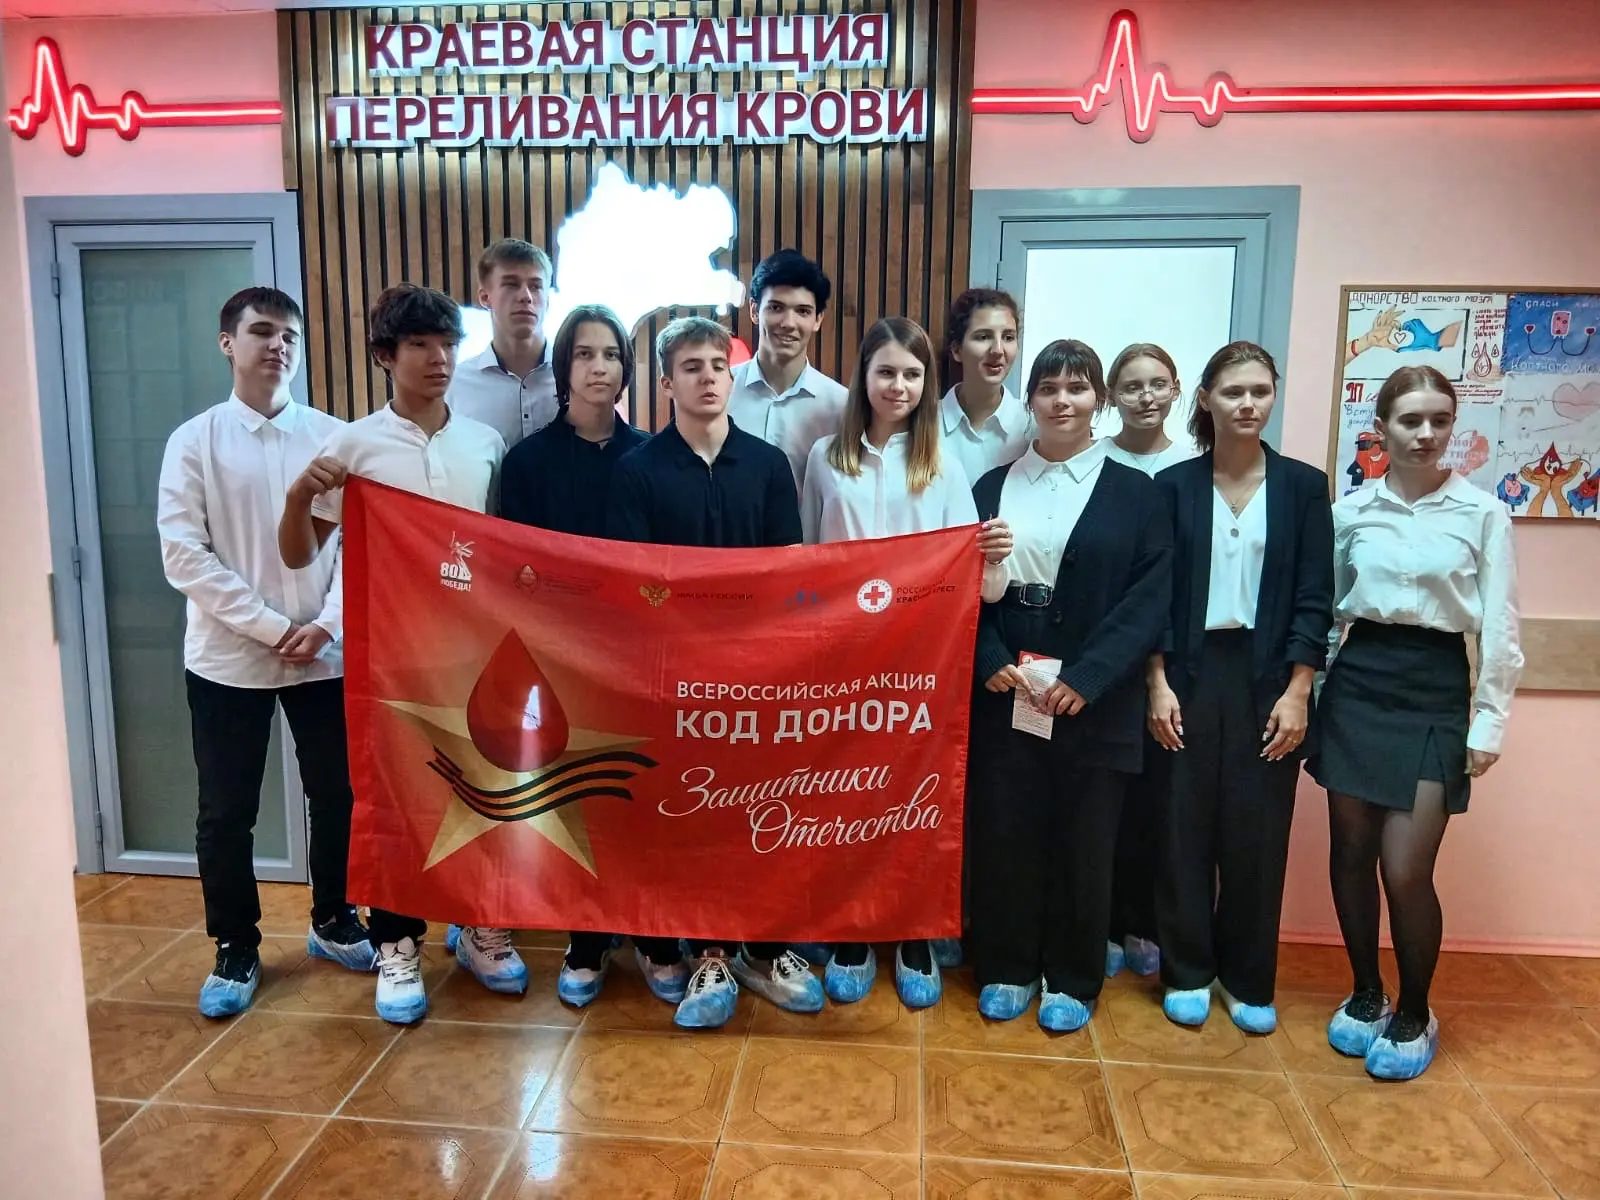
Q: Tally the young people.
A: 12